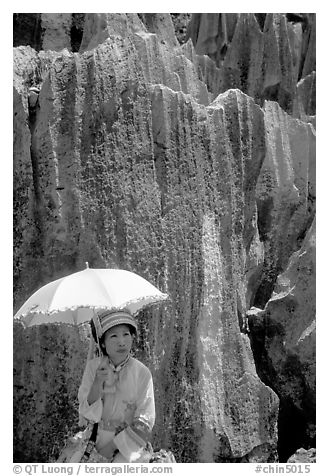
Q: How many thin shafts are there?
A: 1